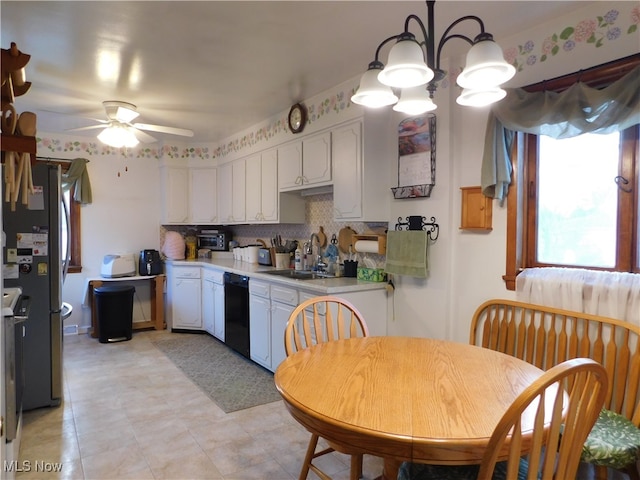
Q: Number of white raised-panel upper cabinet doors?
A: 9